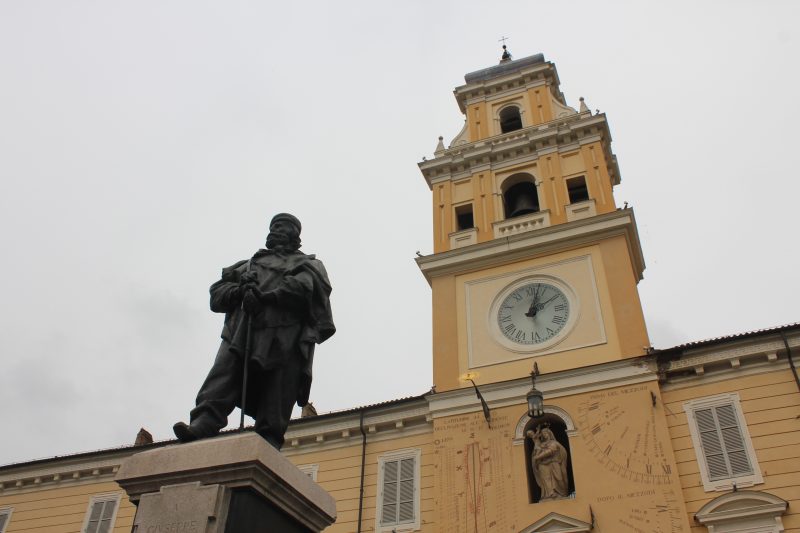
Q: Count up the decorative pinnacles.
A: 2